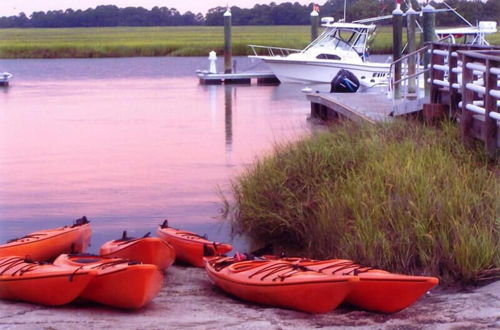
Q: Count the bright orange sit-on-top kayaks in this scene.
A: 7